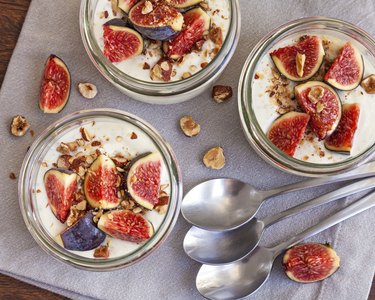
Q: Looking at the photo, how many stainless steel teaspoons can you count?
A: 3